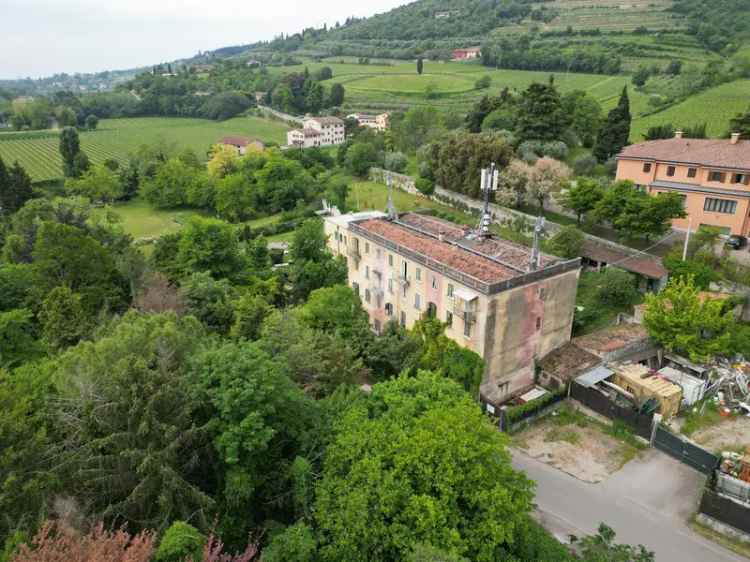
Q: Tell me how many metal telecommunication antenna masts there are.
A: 3